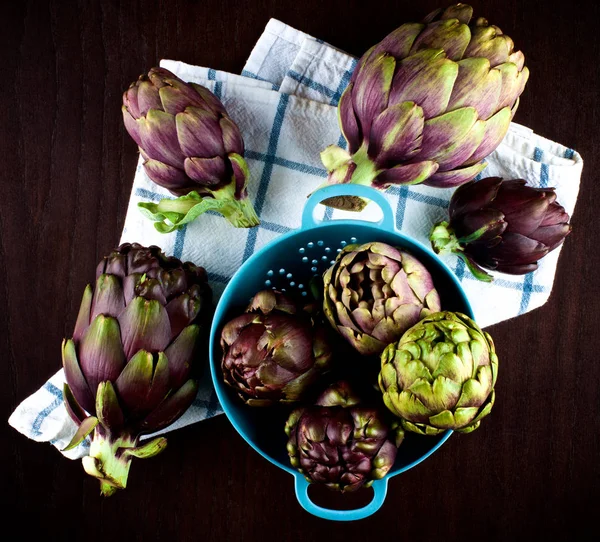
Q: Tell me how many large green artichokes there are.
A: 1